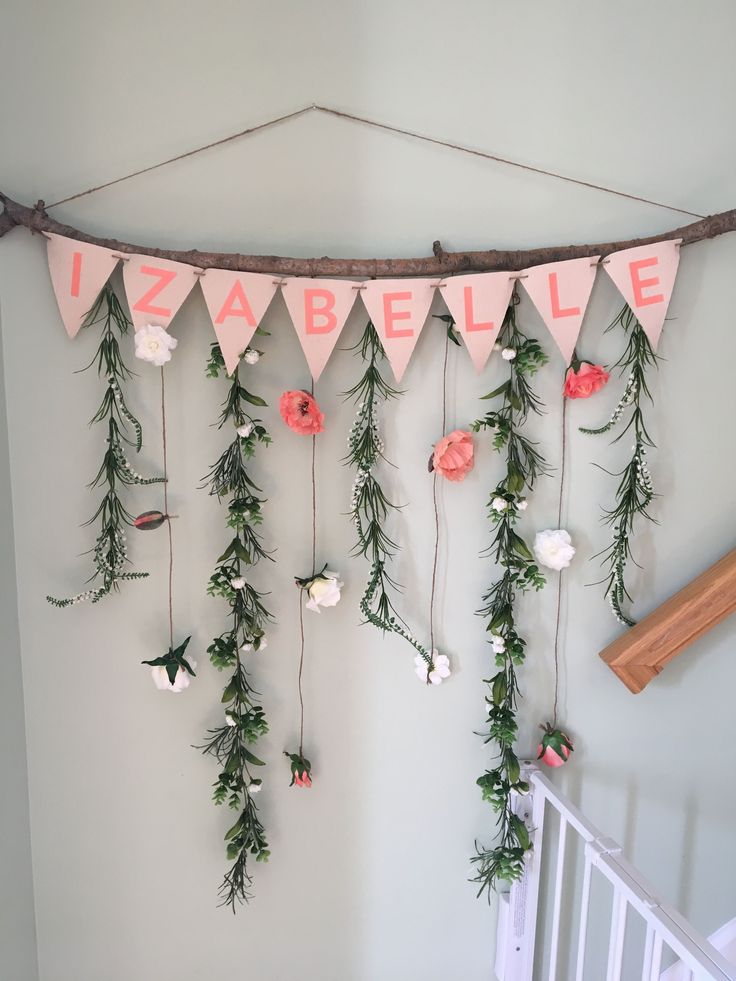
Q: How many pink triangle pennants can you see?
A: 8